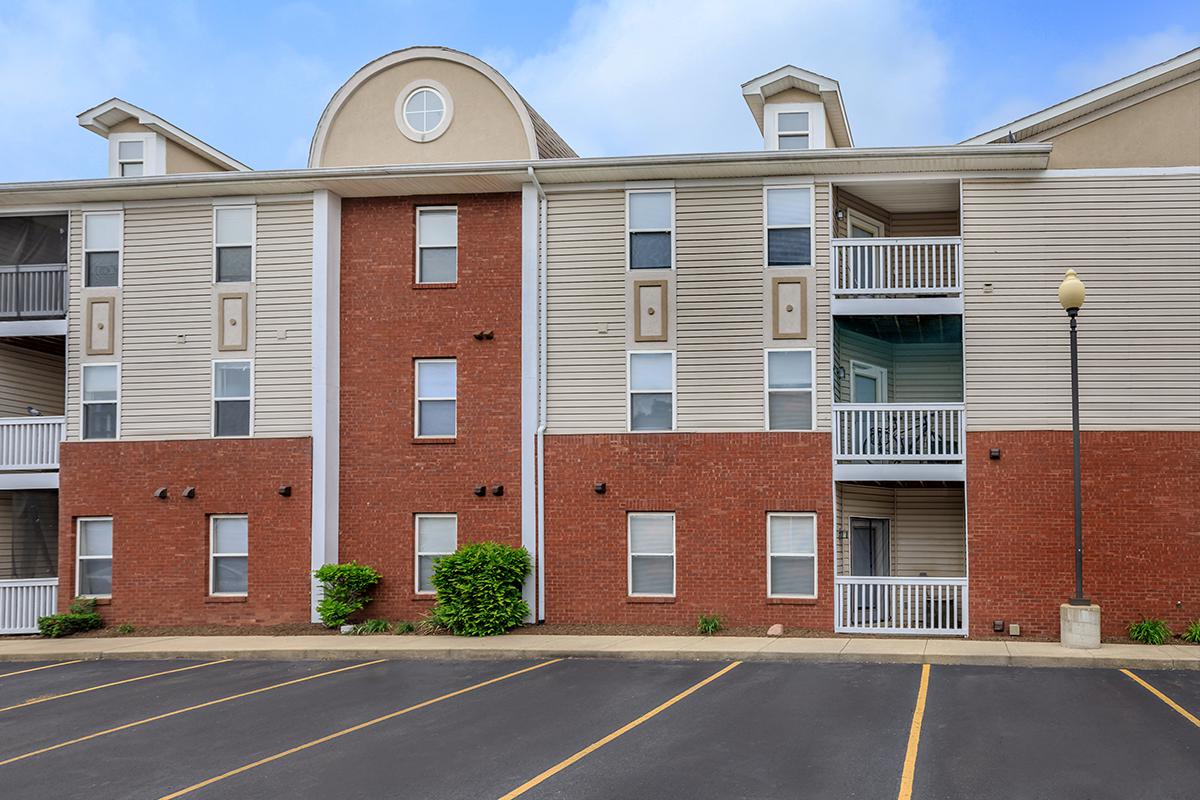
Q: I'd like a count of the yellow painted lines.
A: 7